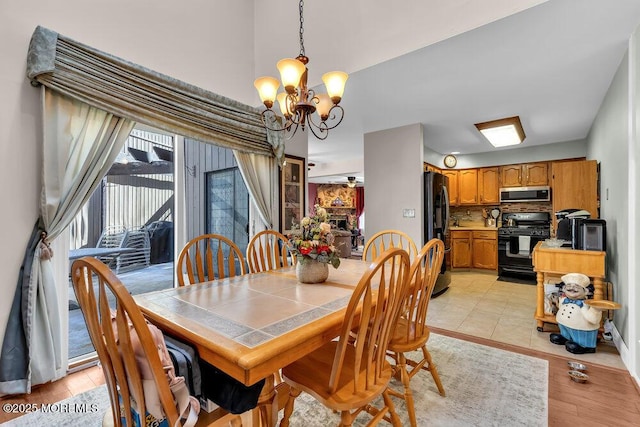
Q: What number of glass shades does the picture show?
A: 5